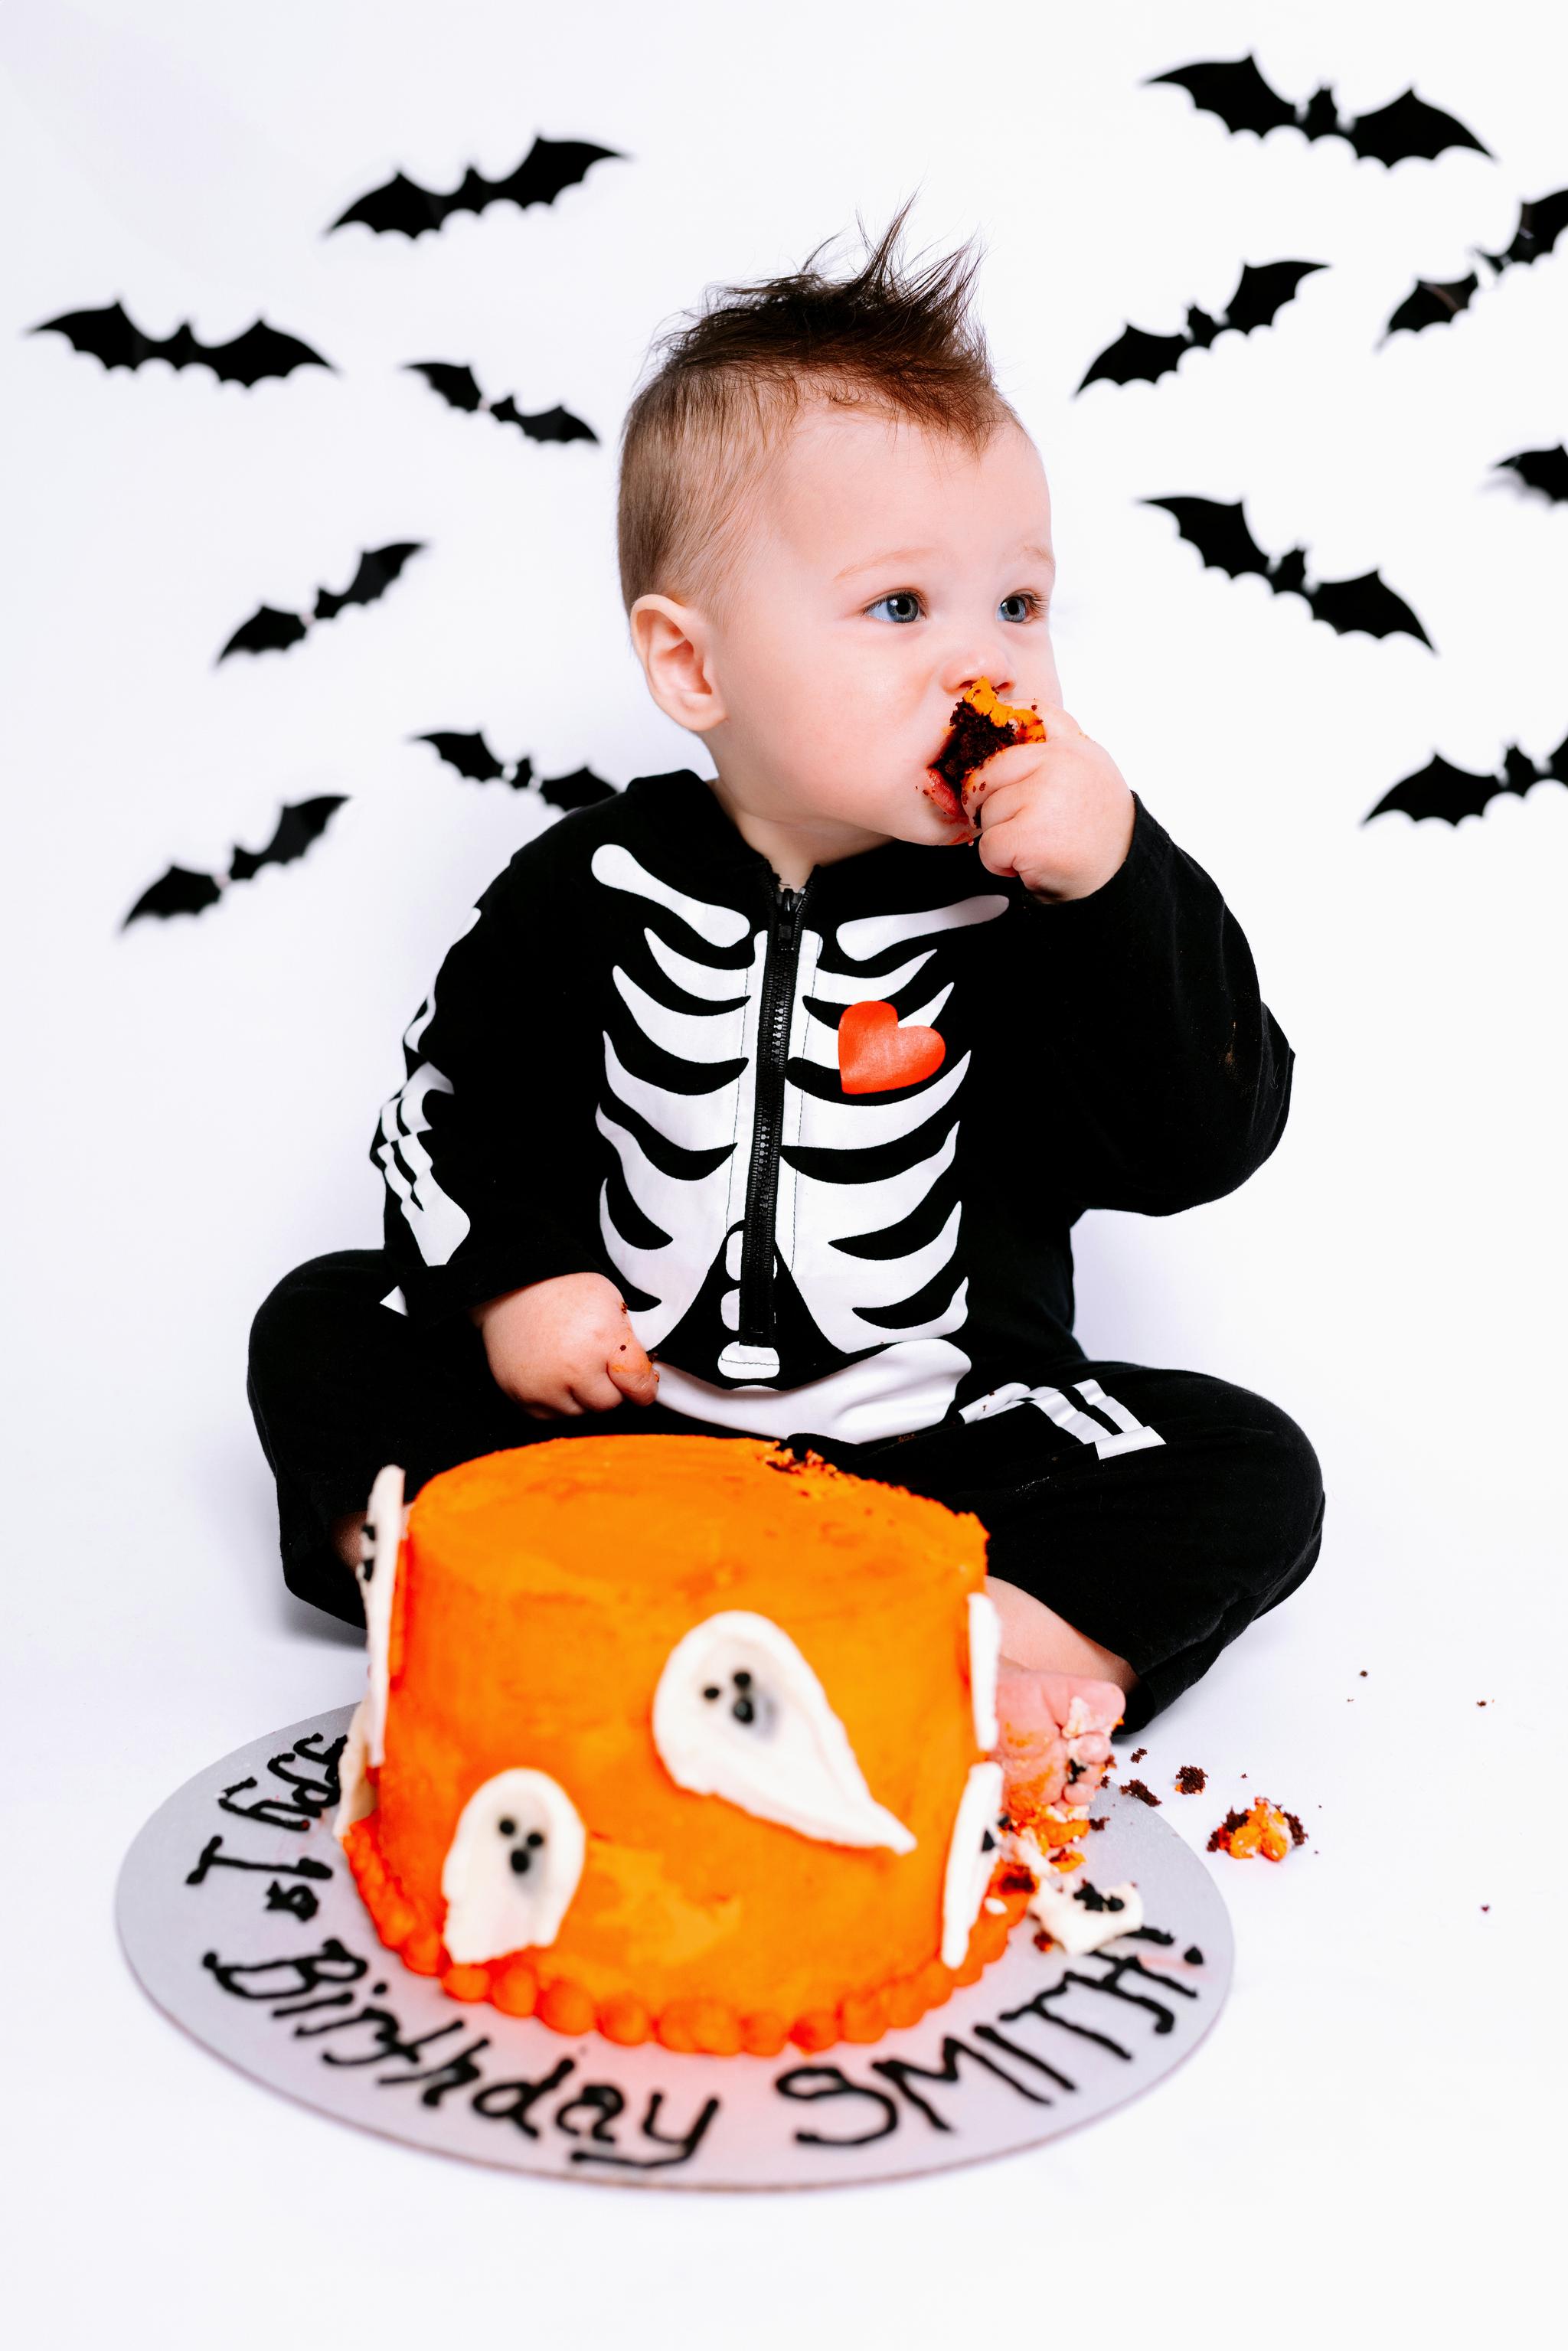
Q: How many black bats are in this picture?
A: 12